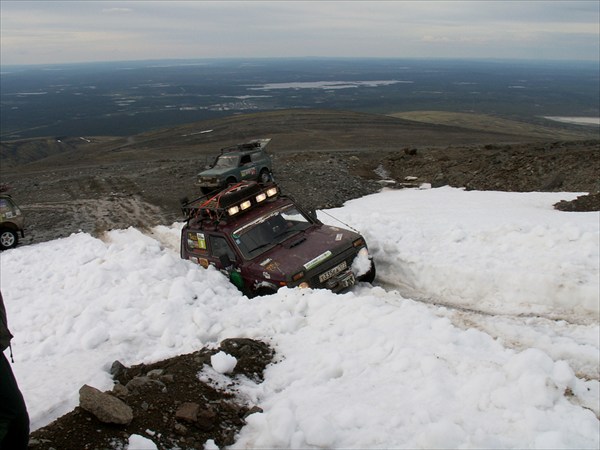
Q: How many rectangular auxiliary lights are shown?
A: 4